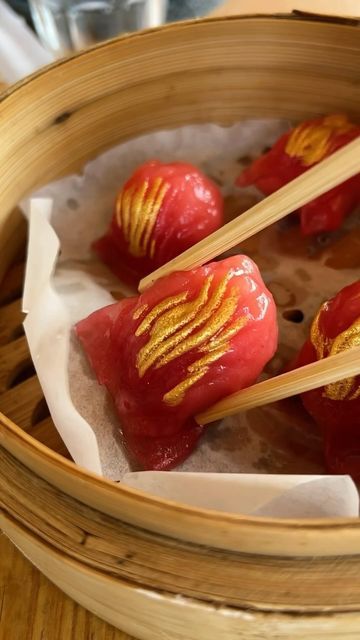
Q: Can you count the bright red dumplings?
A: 4